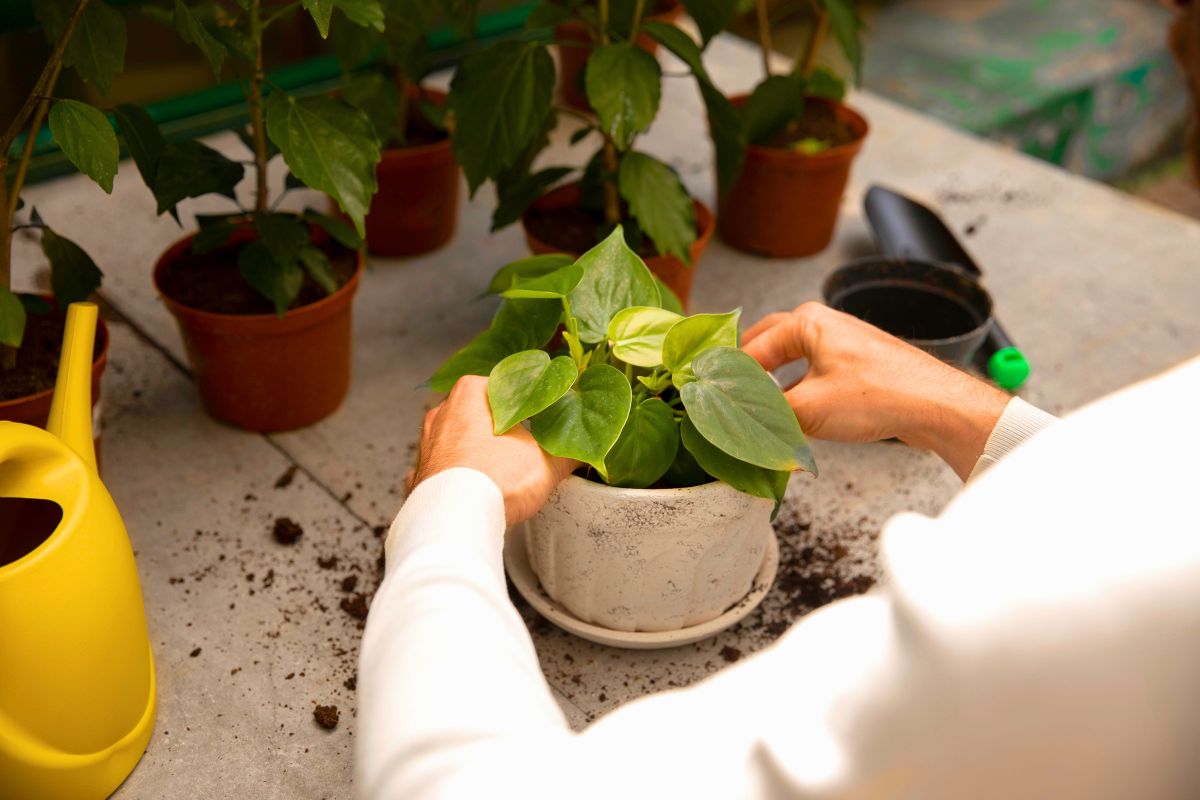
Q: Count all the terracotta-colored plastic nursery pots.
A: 6